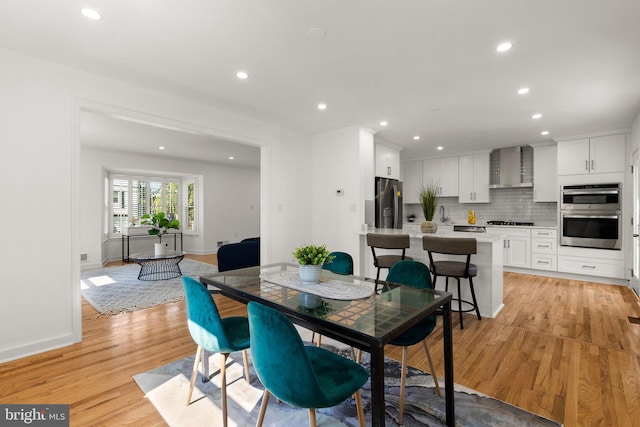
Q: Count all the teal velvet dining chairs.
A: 4